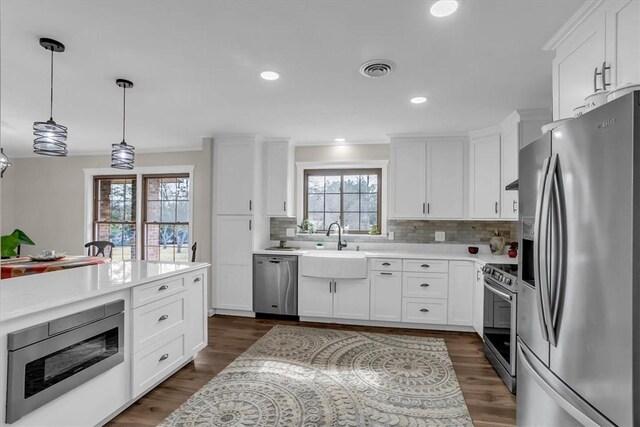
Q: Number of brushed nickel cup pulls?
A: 8